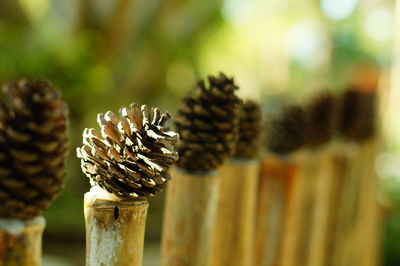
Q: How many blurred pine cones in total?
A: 6